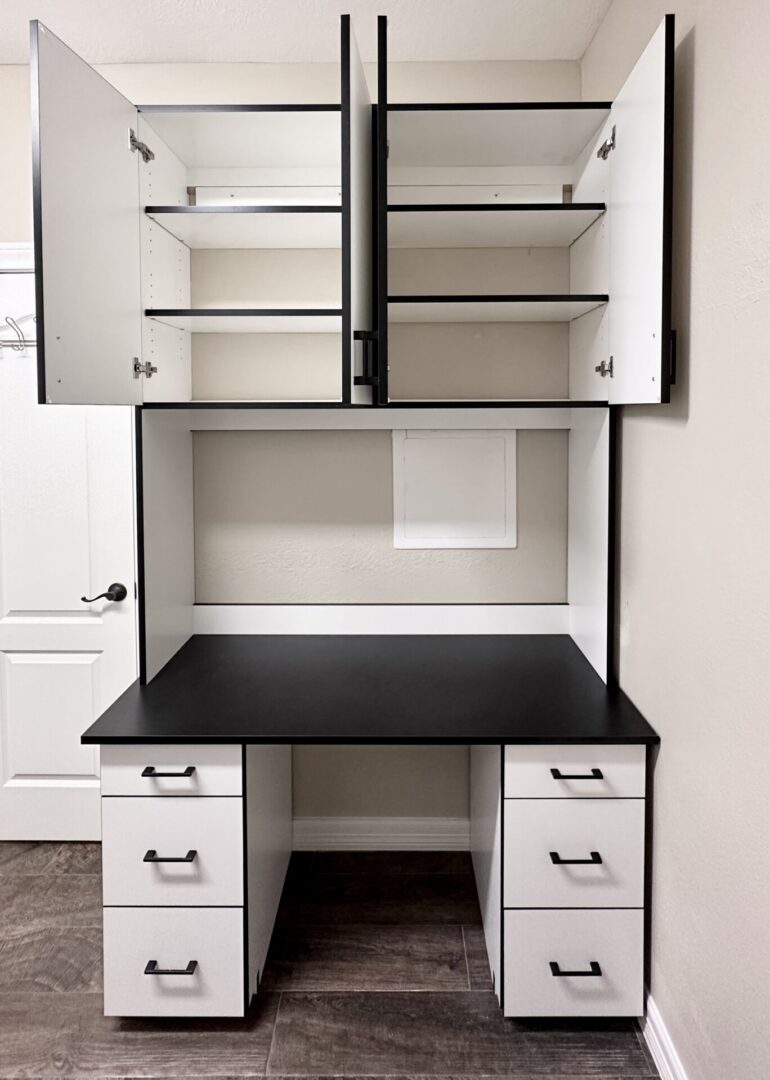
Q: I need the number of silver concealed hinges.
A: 4